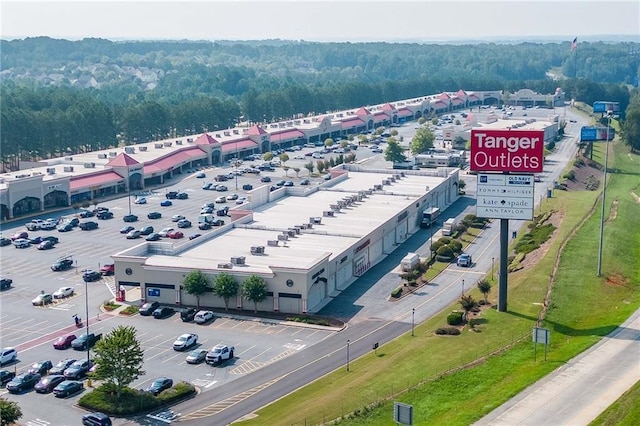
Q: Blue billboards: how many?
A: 2